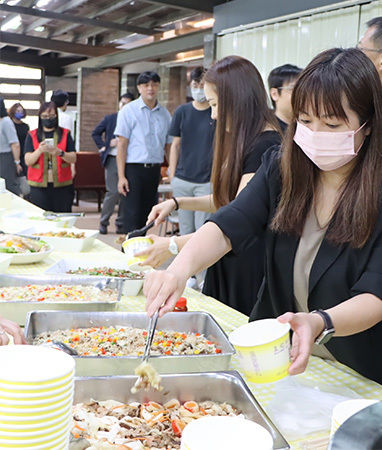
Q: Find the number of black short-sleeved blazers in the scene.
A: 1